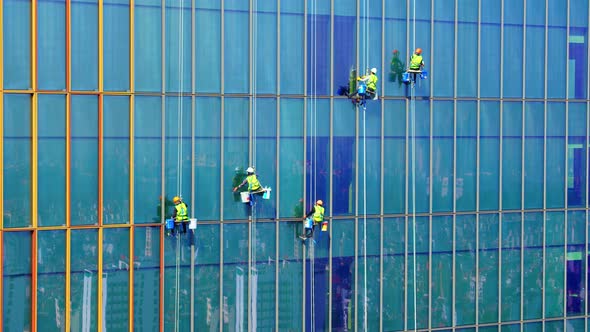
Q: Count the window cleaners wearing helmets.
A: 5